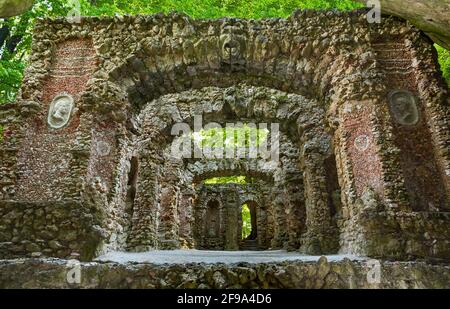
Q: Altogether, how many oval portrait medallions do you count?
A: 2